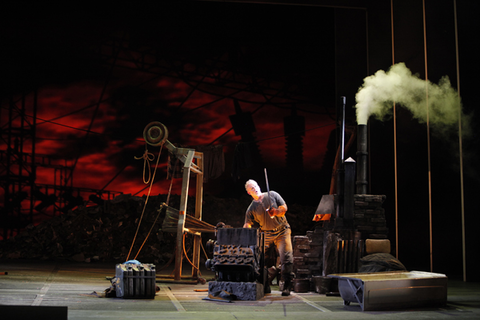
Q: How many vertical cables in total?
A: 3